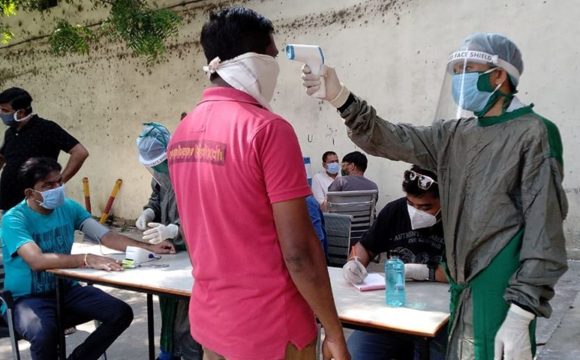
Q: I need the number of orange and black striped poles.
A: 2